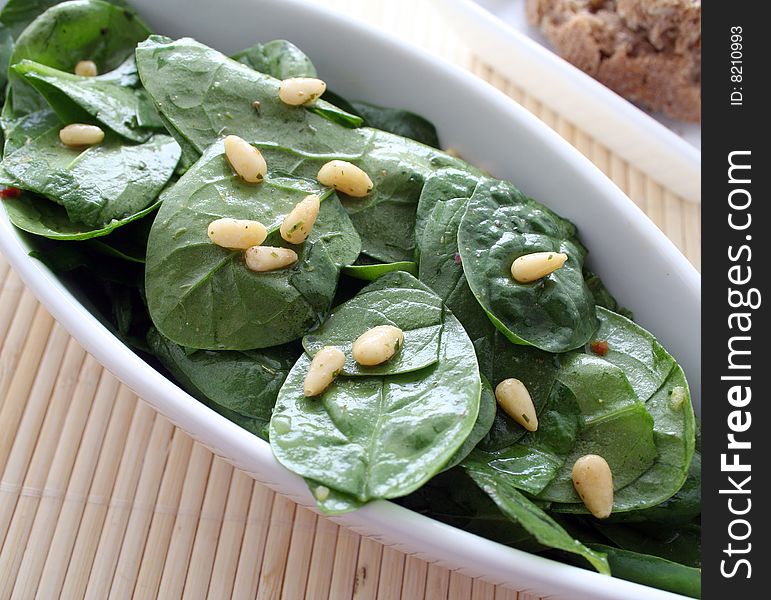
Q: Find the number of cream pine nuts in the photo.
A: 13